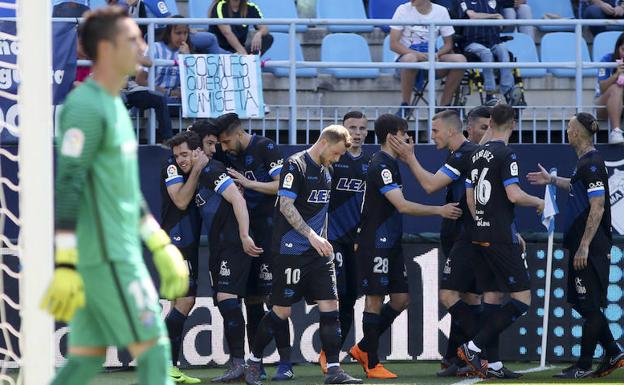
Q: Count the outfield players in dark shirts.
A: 10